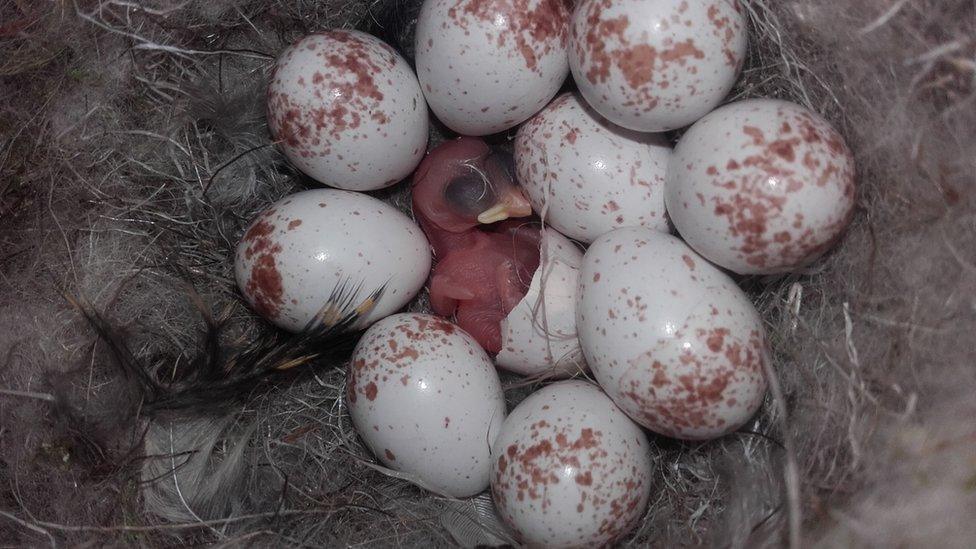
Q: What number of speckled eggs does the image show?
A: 9